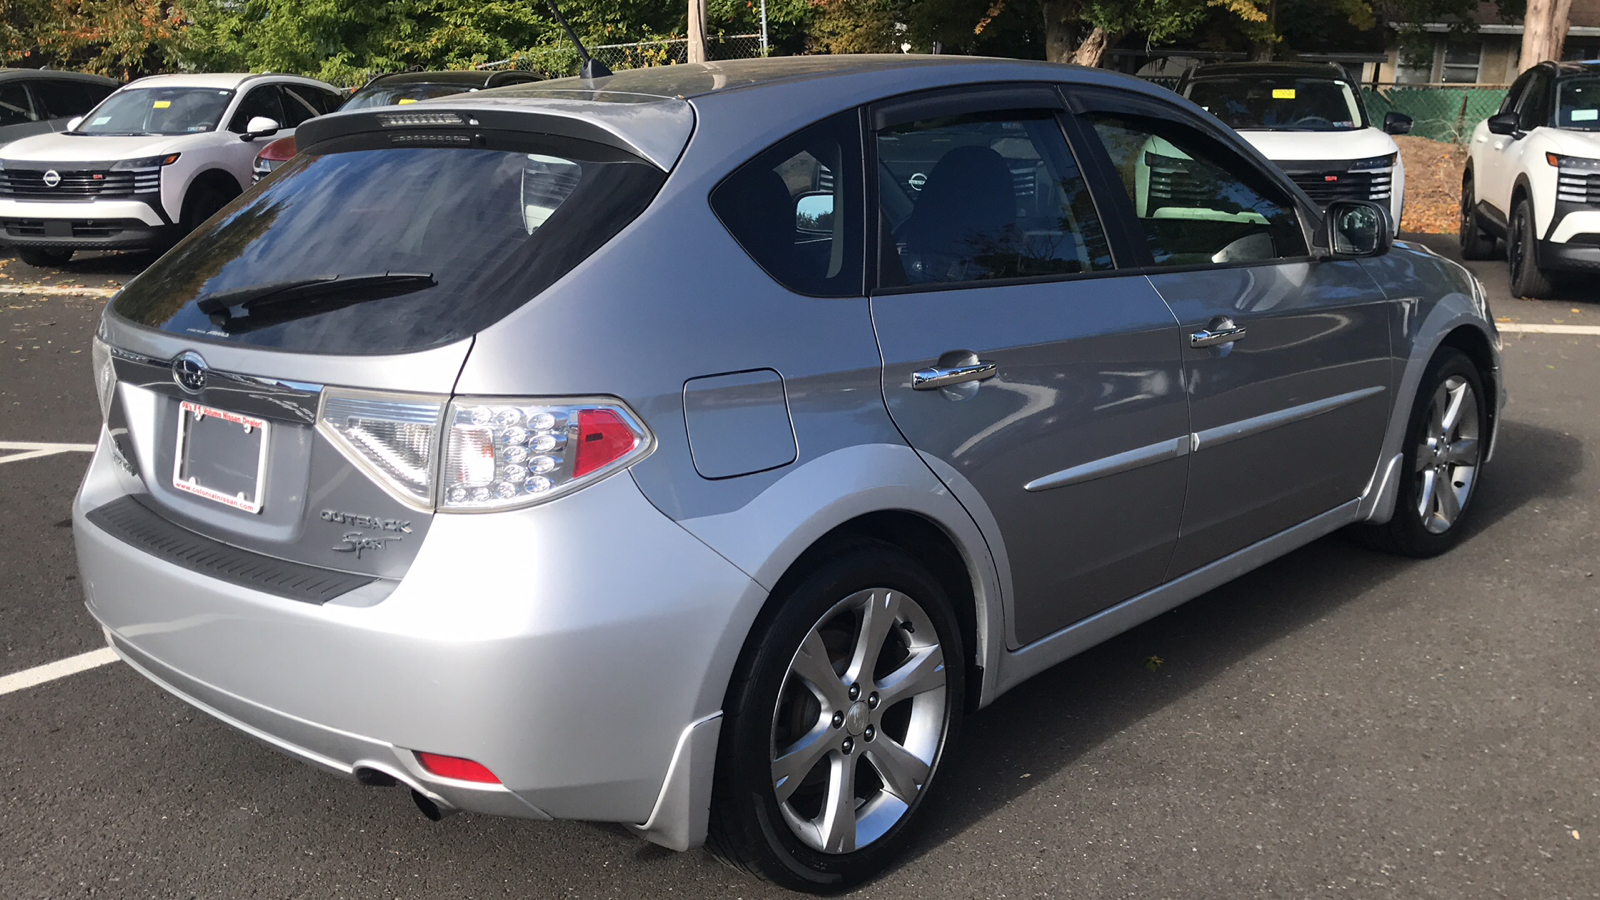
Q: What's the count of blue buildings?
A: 0